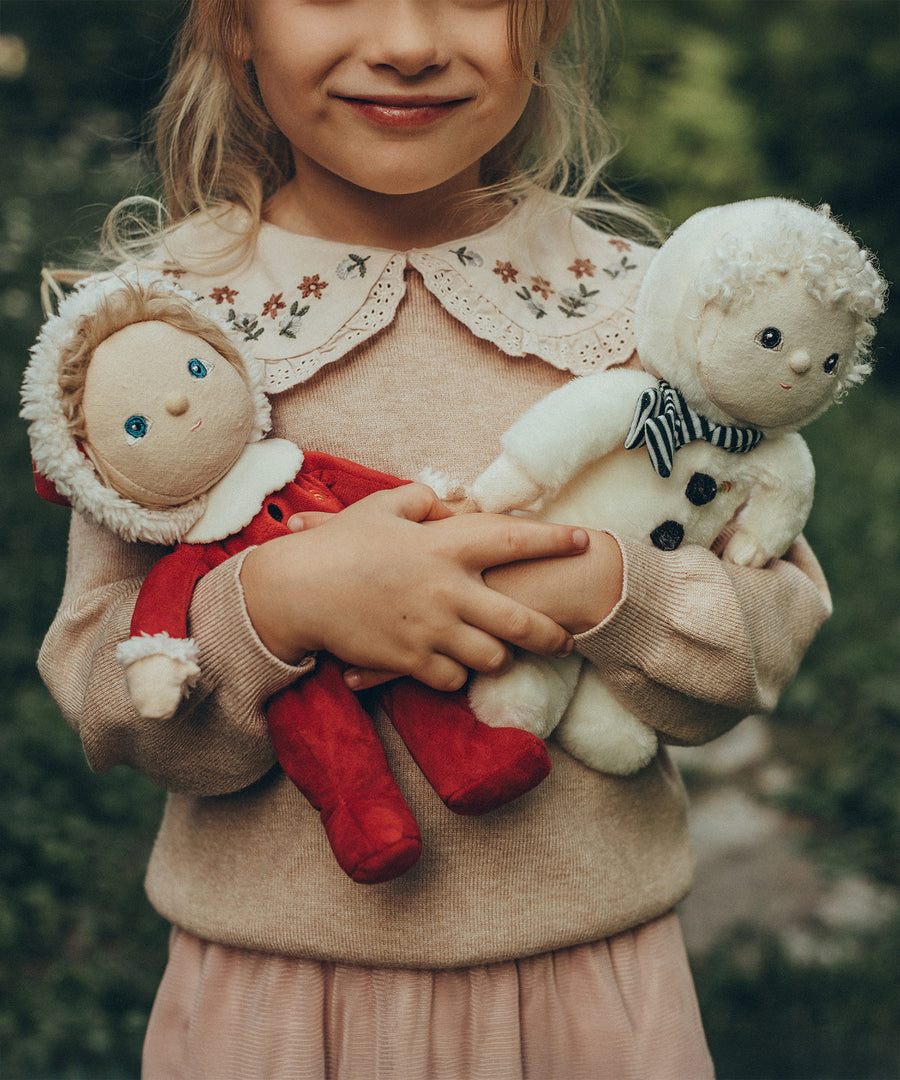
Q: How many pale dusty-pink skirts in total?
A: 1